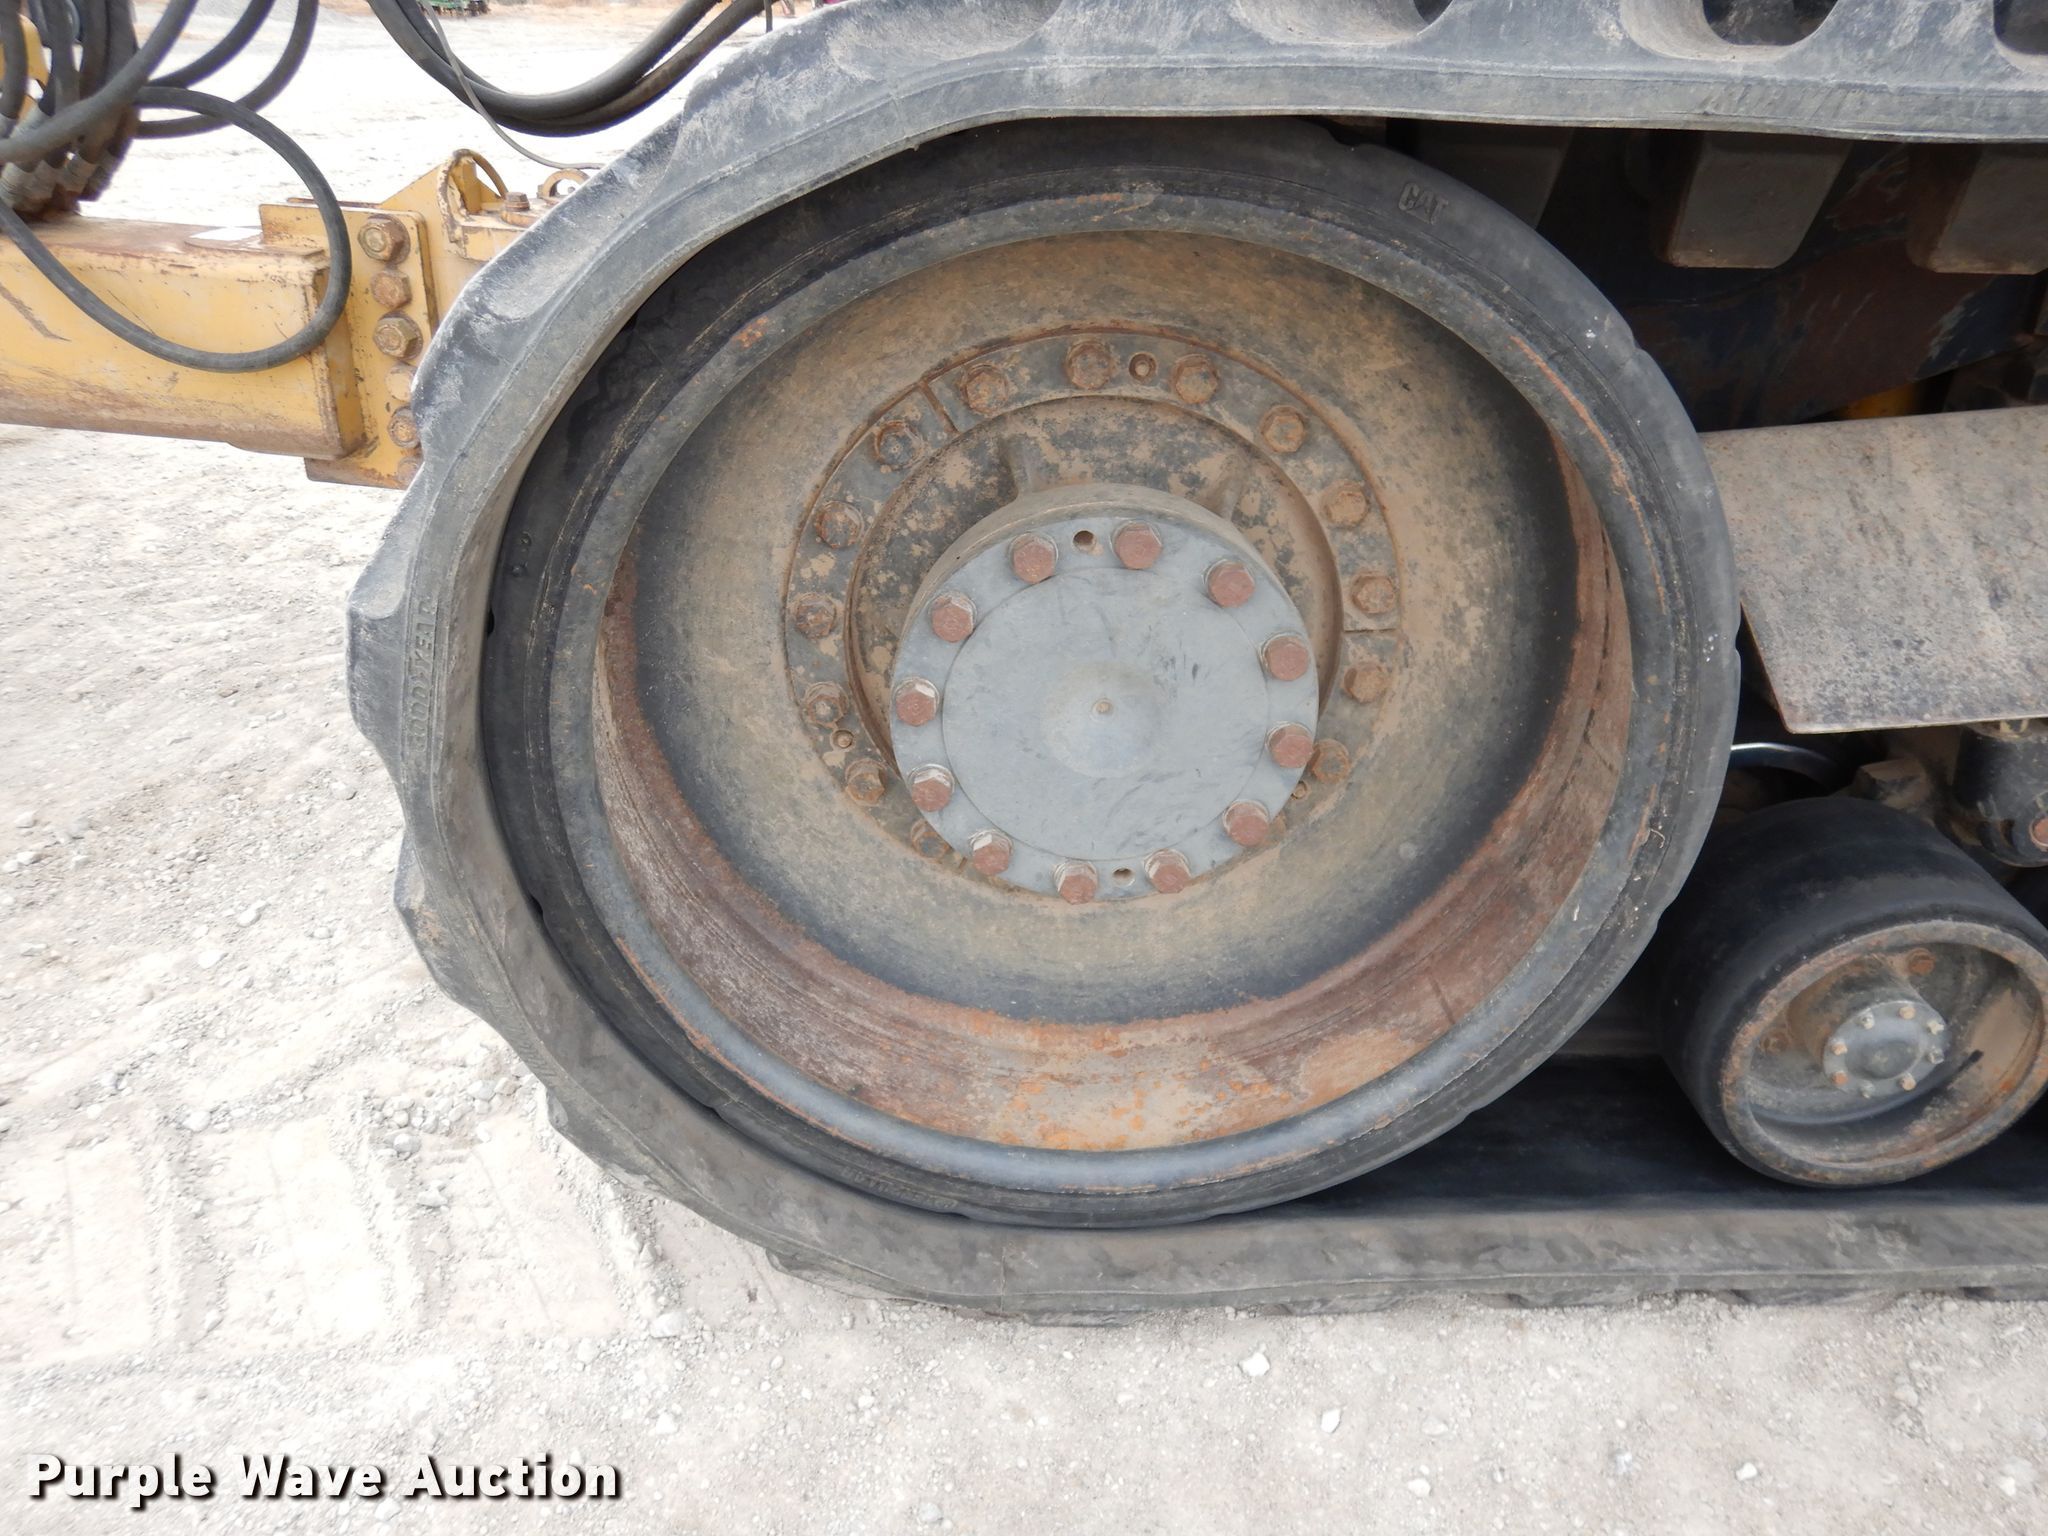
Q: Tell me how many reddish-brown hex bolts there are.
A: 12